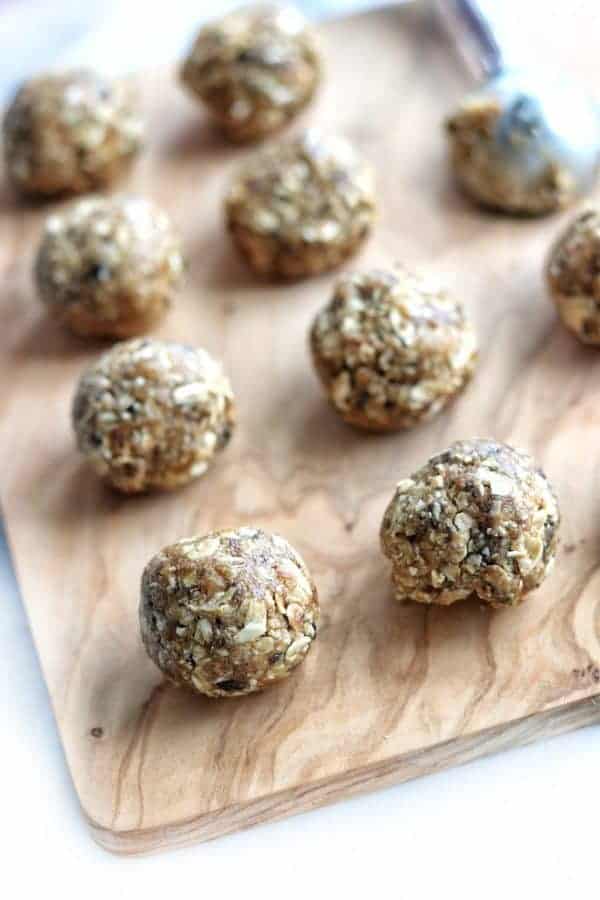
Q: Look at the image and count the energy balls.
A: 10